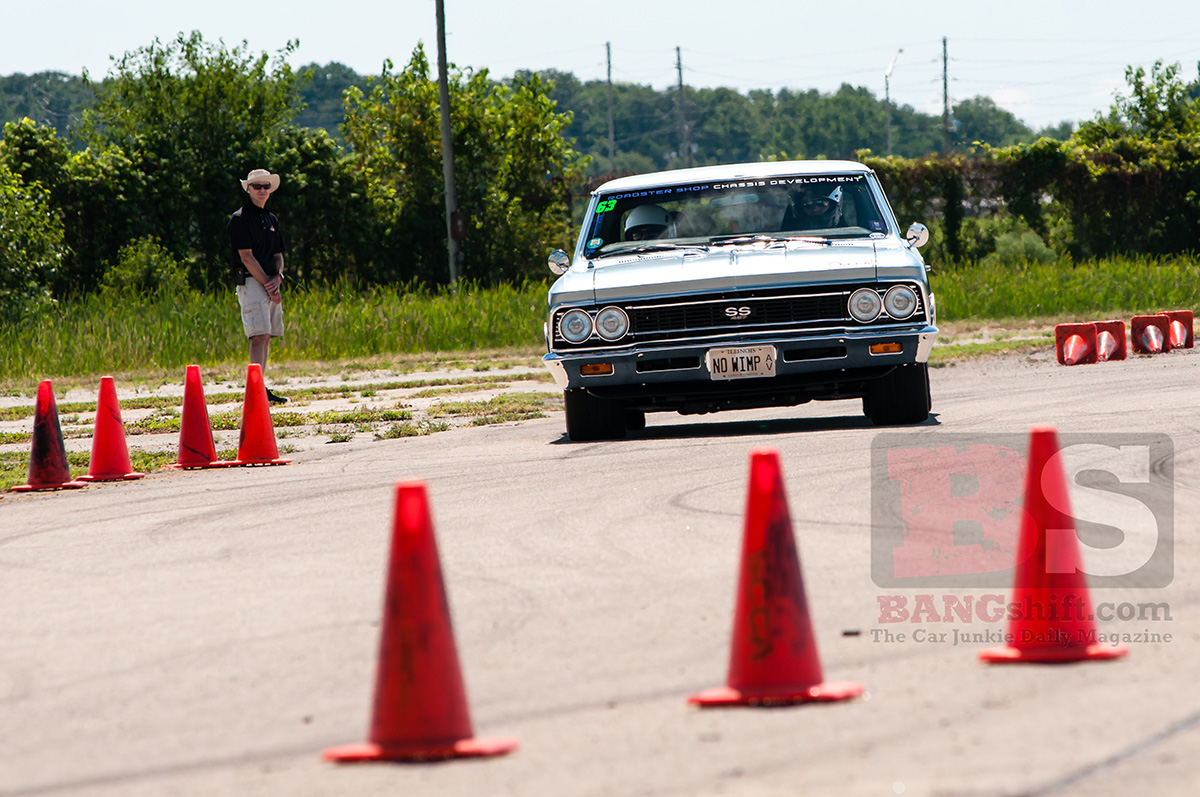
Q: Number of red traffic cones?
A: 11